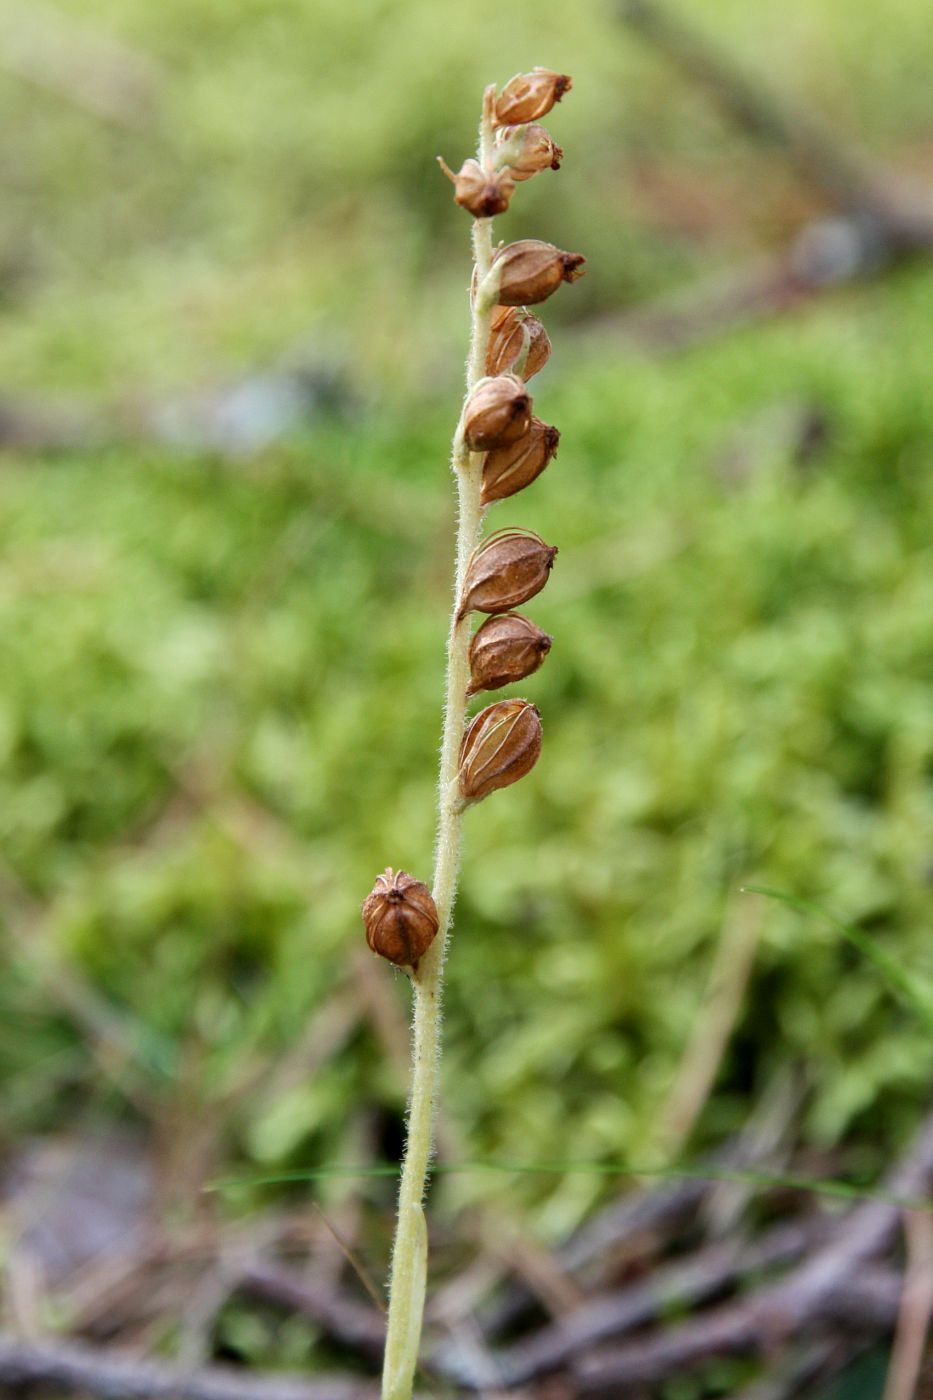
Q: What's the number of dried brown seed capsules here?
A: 11